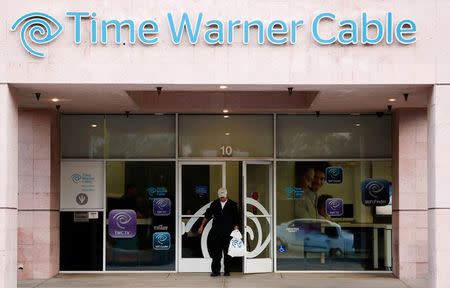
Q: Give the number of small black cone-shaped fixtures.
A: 8